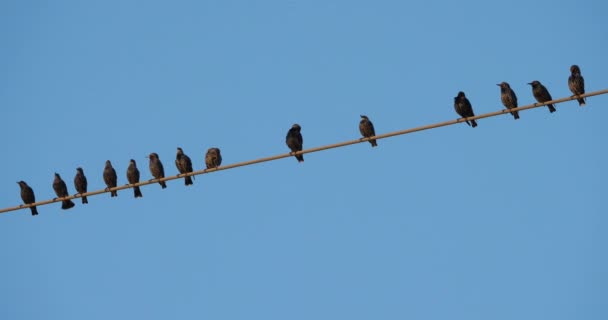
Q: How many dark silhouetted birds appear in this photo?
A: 14